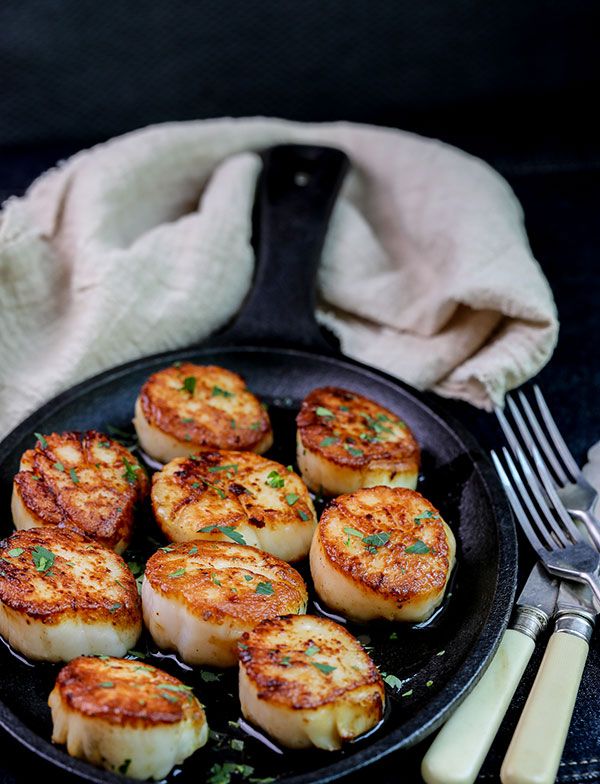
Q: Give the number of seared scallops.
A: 9